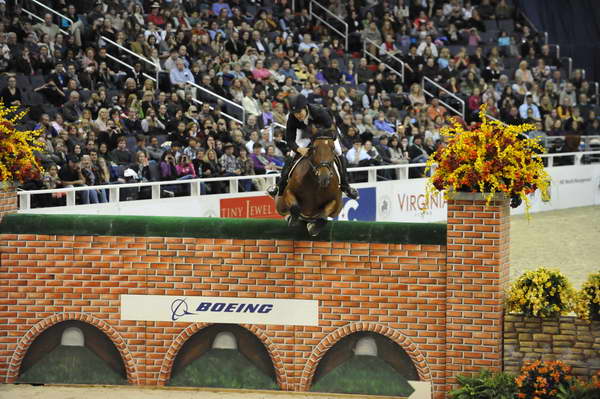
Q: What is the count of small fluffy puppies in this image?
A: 0